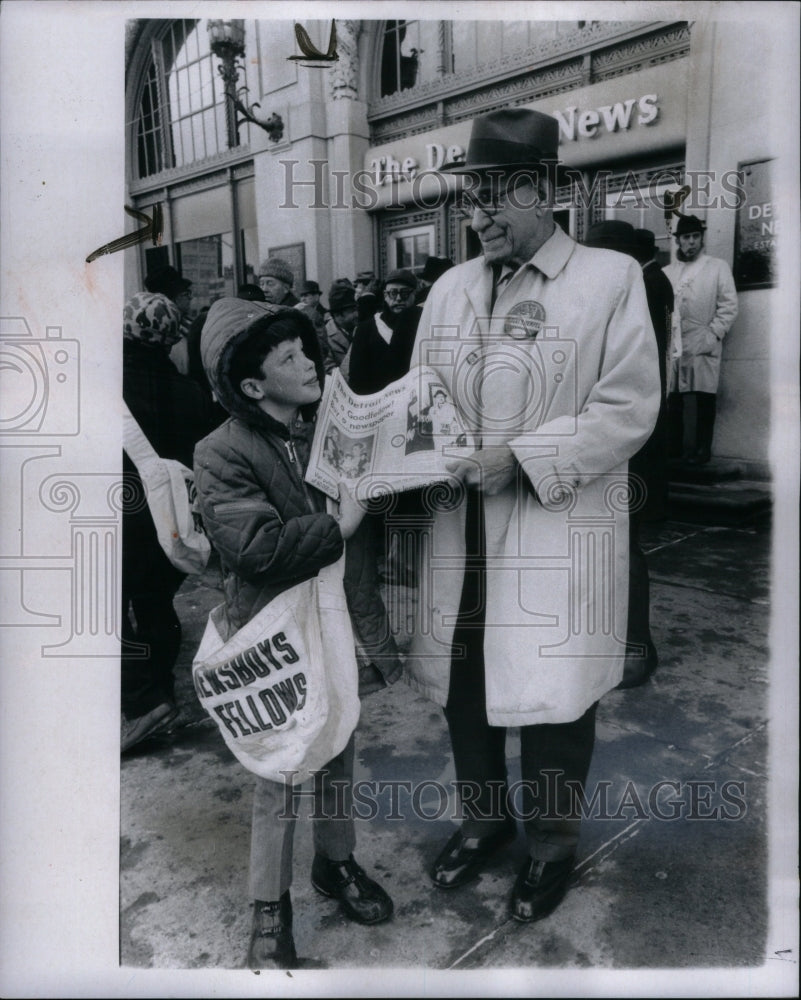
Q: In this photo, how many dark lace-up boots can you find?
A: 2